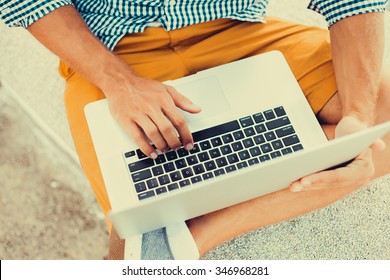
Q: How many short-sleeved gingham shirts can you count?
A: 1